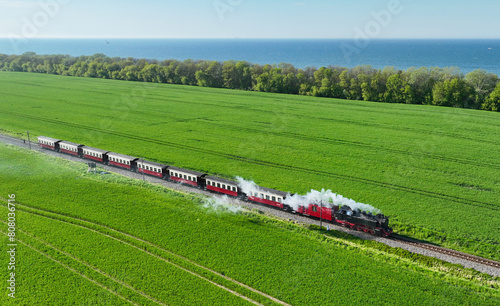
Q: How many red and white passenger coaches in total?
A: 8